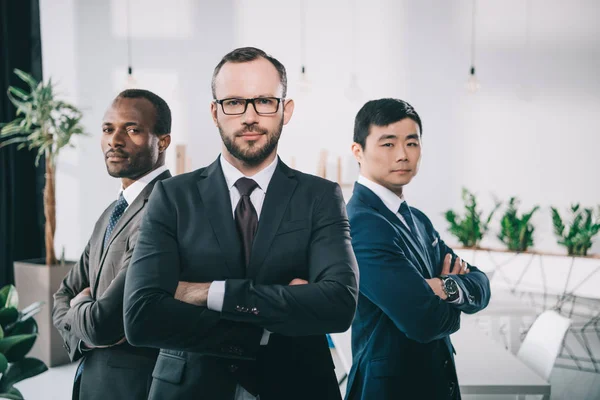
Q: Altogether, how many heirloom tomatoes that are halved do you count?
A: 0